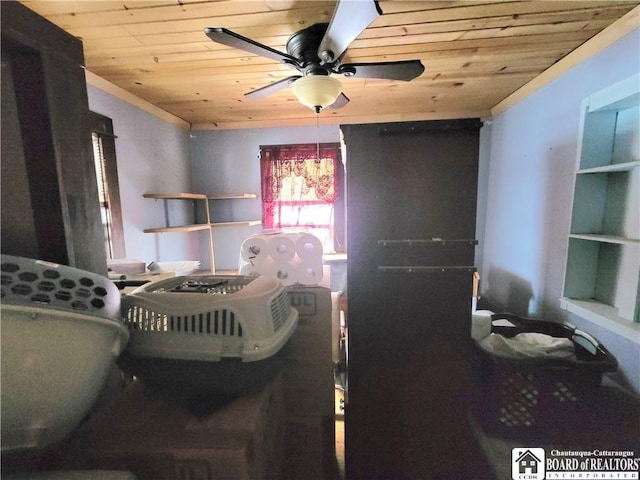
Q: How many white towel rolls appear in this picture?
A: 6